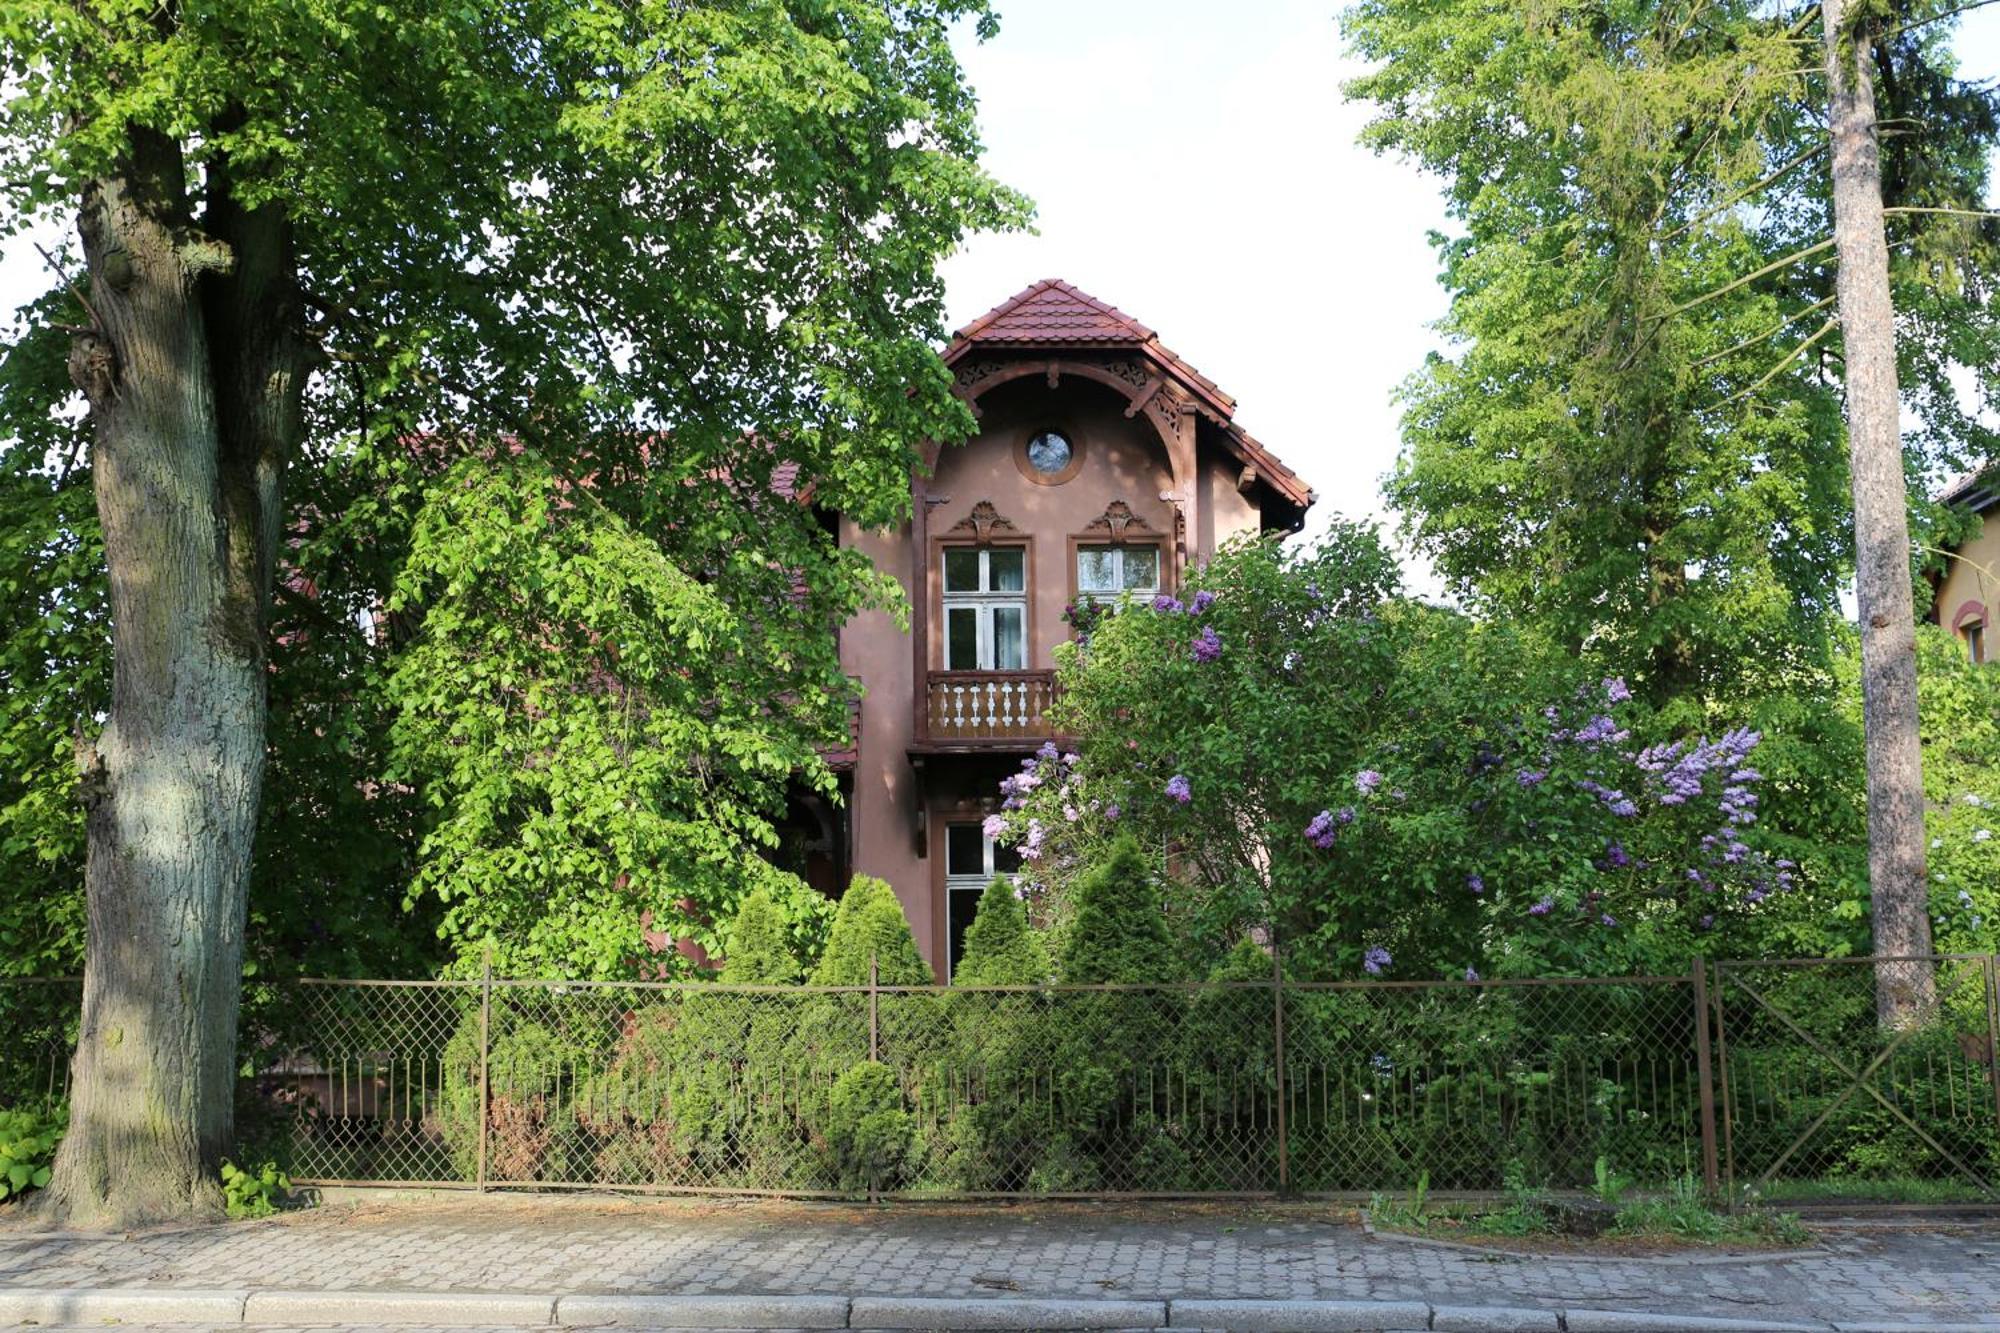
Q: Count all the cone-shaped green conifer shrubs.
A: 5